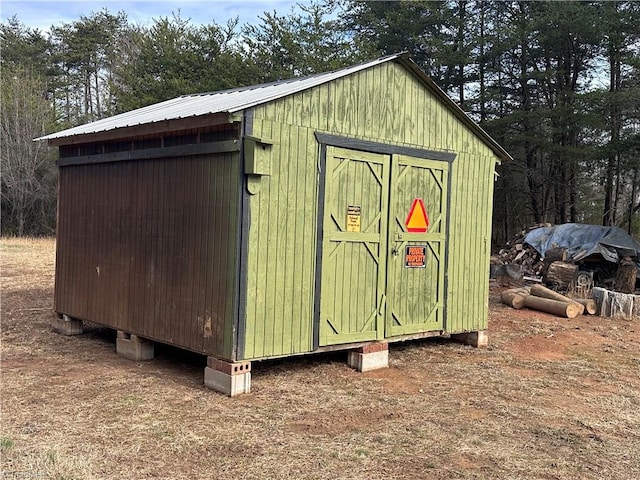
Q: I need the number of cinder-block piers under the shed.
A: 5